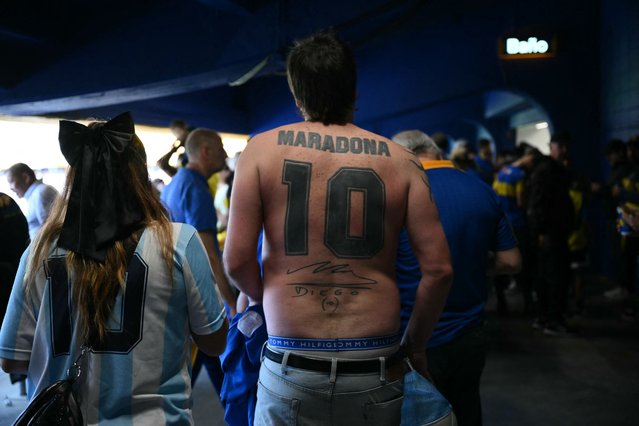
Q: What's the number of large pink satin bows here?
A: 0